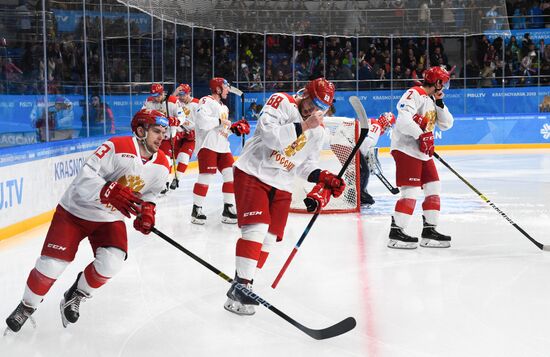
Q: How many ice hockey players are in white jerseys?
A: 7